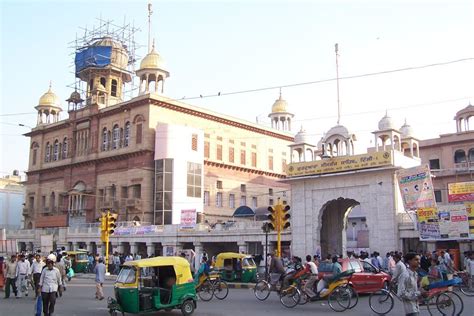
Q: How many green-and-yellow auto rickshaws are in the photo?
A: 3